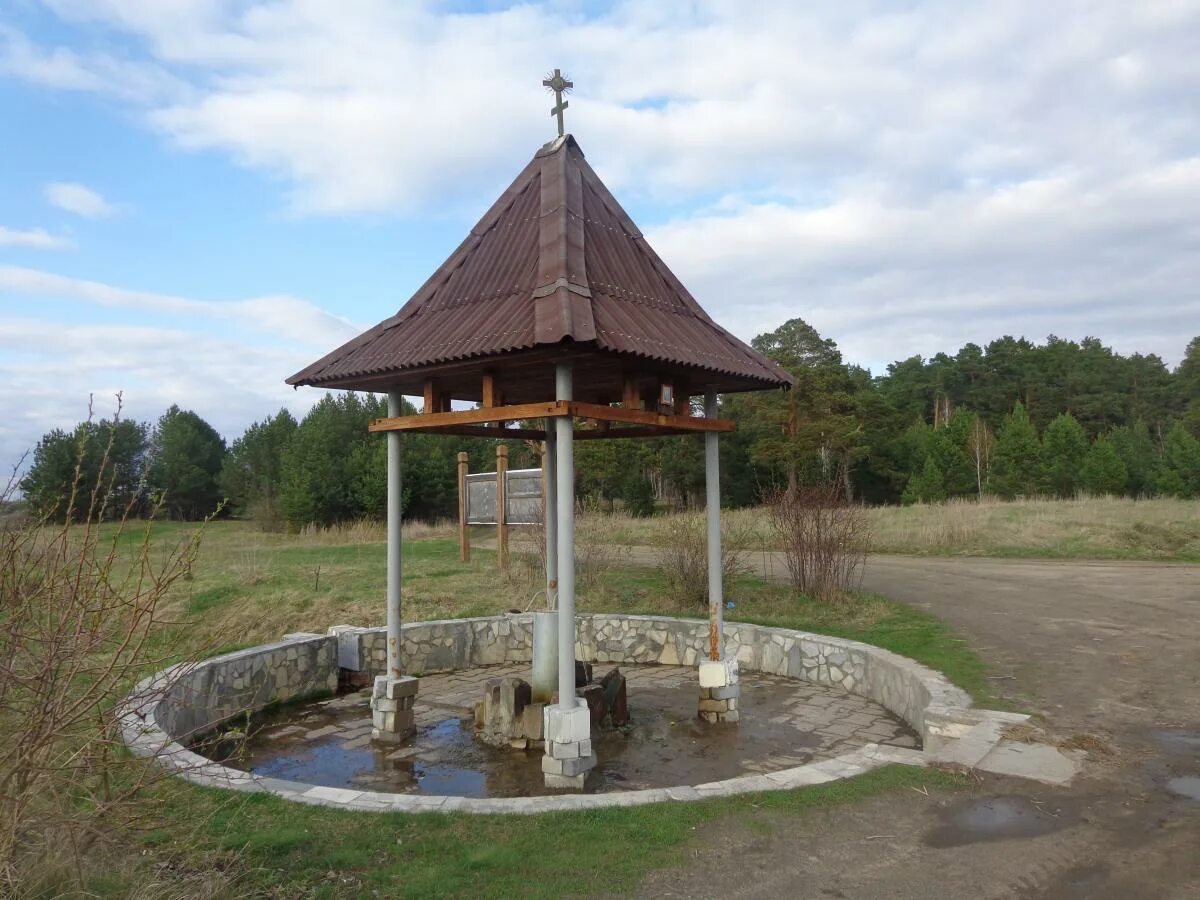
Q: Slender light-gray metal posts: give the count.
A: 4